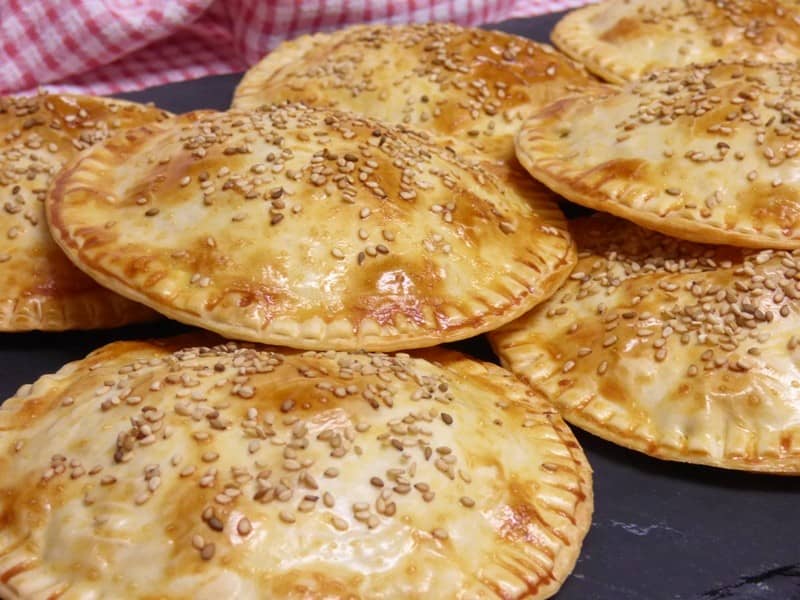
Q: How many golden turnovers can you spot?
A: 7